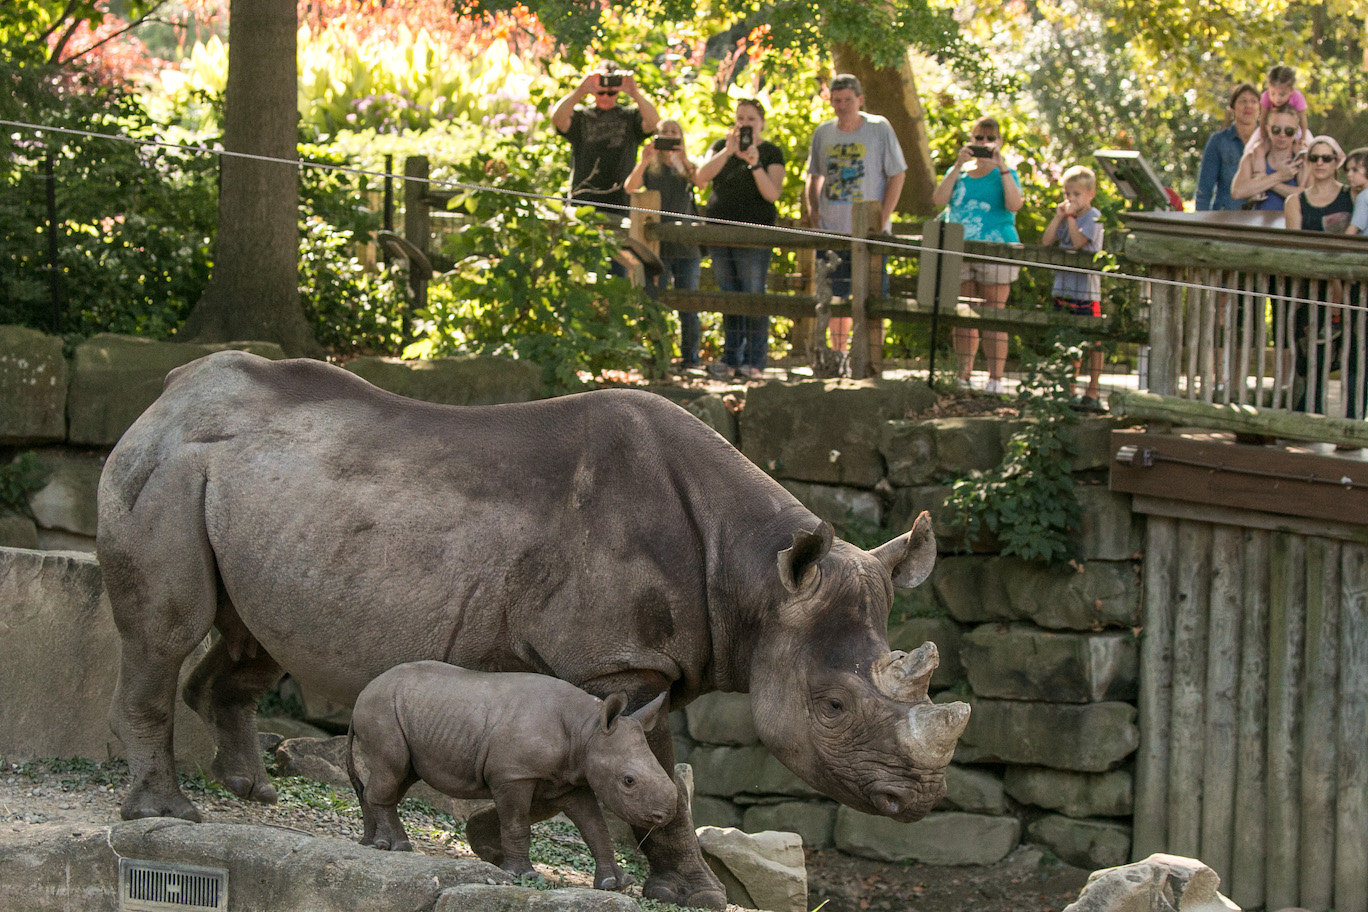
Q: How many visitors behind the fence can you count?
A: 11